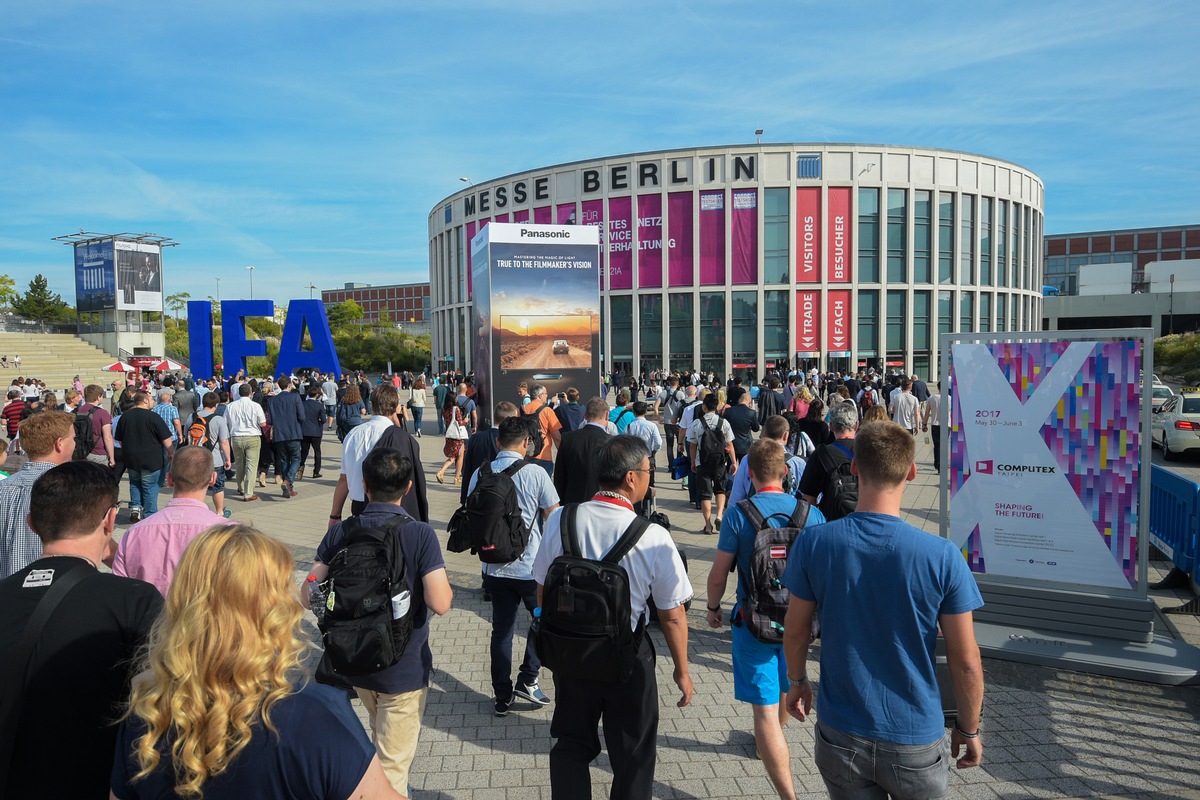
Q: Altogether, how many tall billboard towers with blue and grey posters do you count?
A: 1